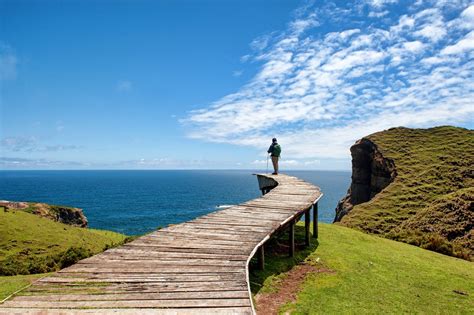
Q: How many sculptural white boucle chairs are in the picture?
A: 0